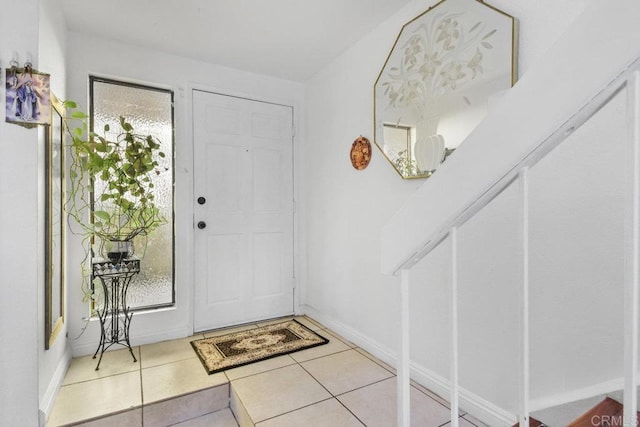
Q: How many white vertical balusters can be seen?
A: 4